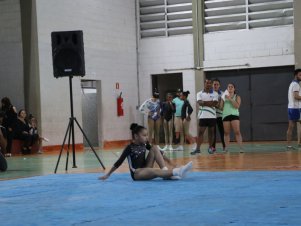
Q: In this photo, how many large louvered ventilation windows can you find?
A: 2